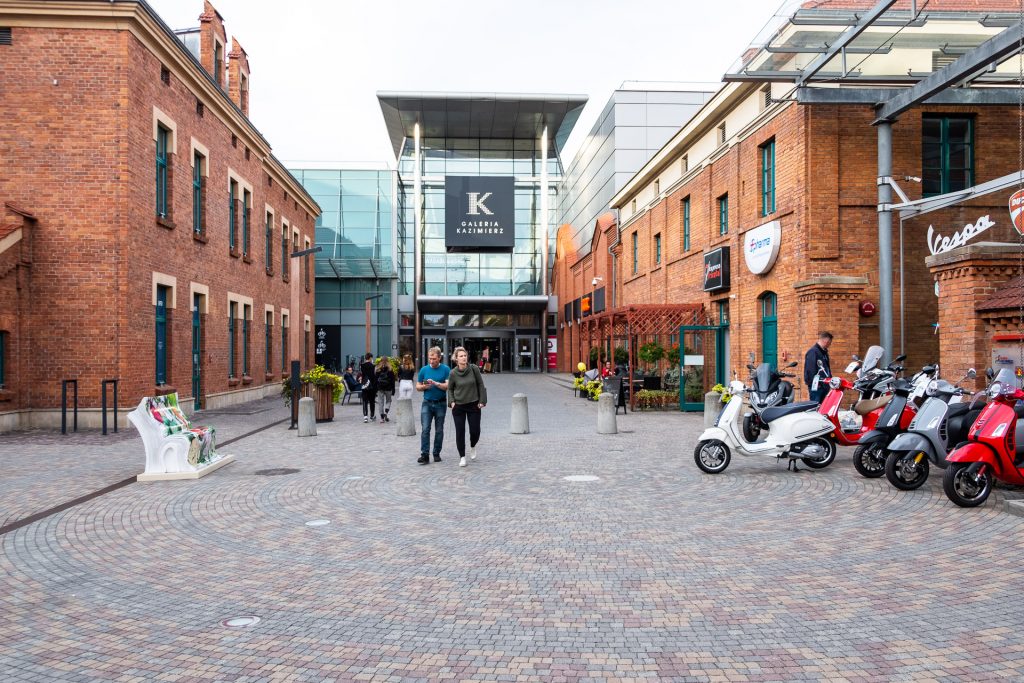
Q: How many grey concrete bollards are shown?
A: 5